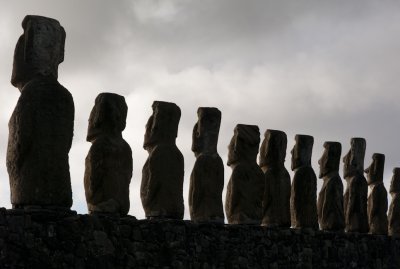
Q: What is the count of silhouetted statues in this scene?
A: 11